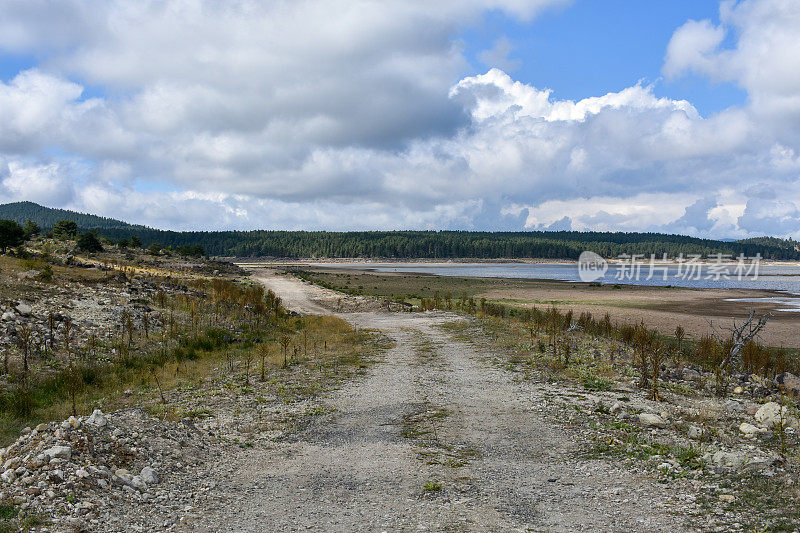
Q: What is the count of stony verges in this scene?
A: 2